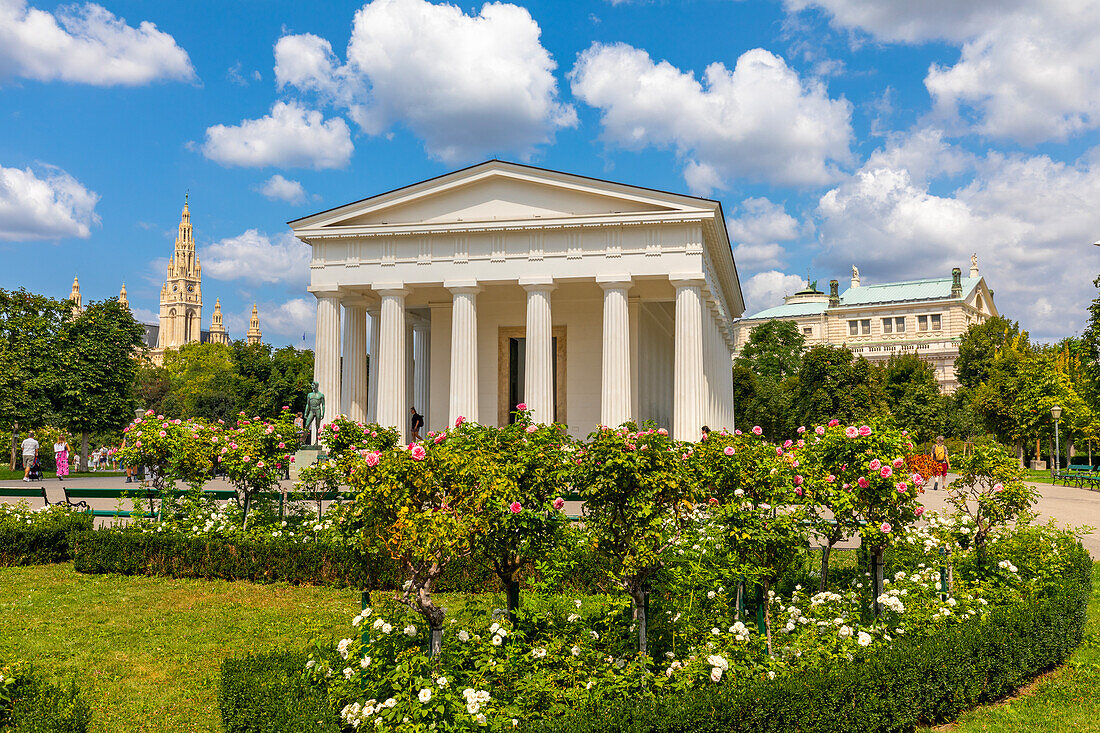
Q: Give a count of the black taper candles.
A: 0